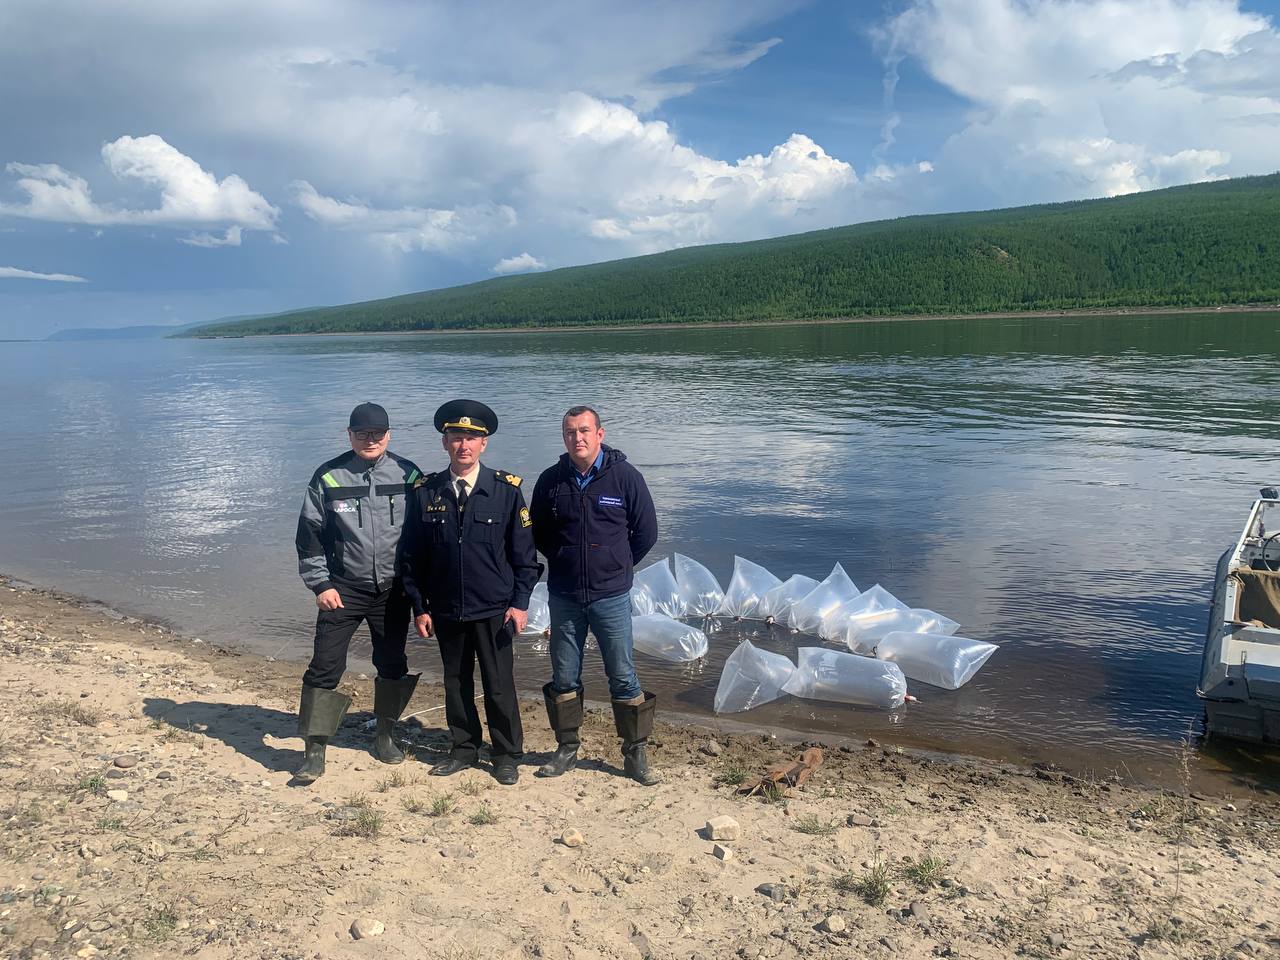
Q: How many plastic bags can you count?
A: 13